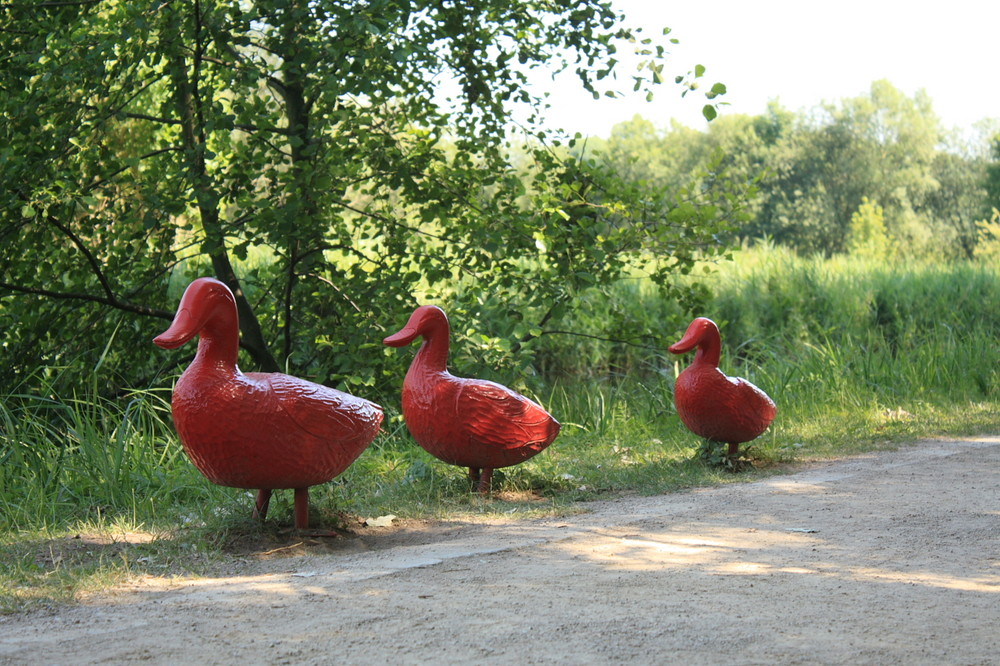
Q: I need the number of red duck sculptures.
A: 3